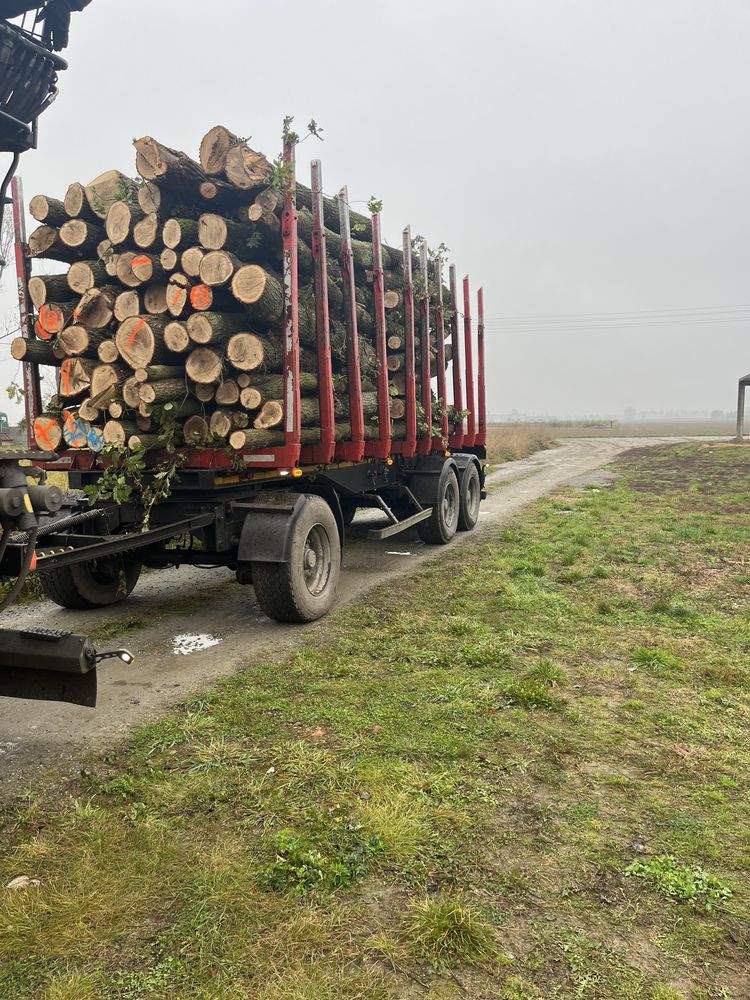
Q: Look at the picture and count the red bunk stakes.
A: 11